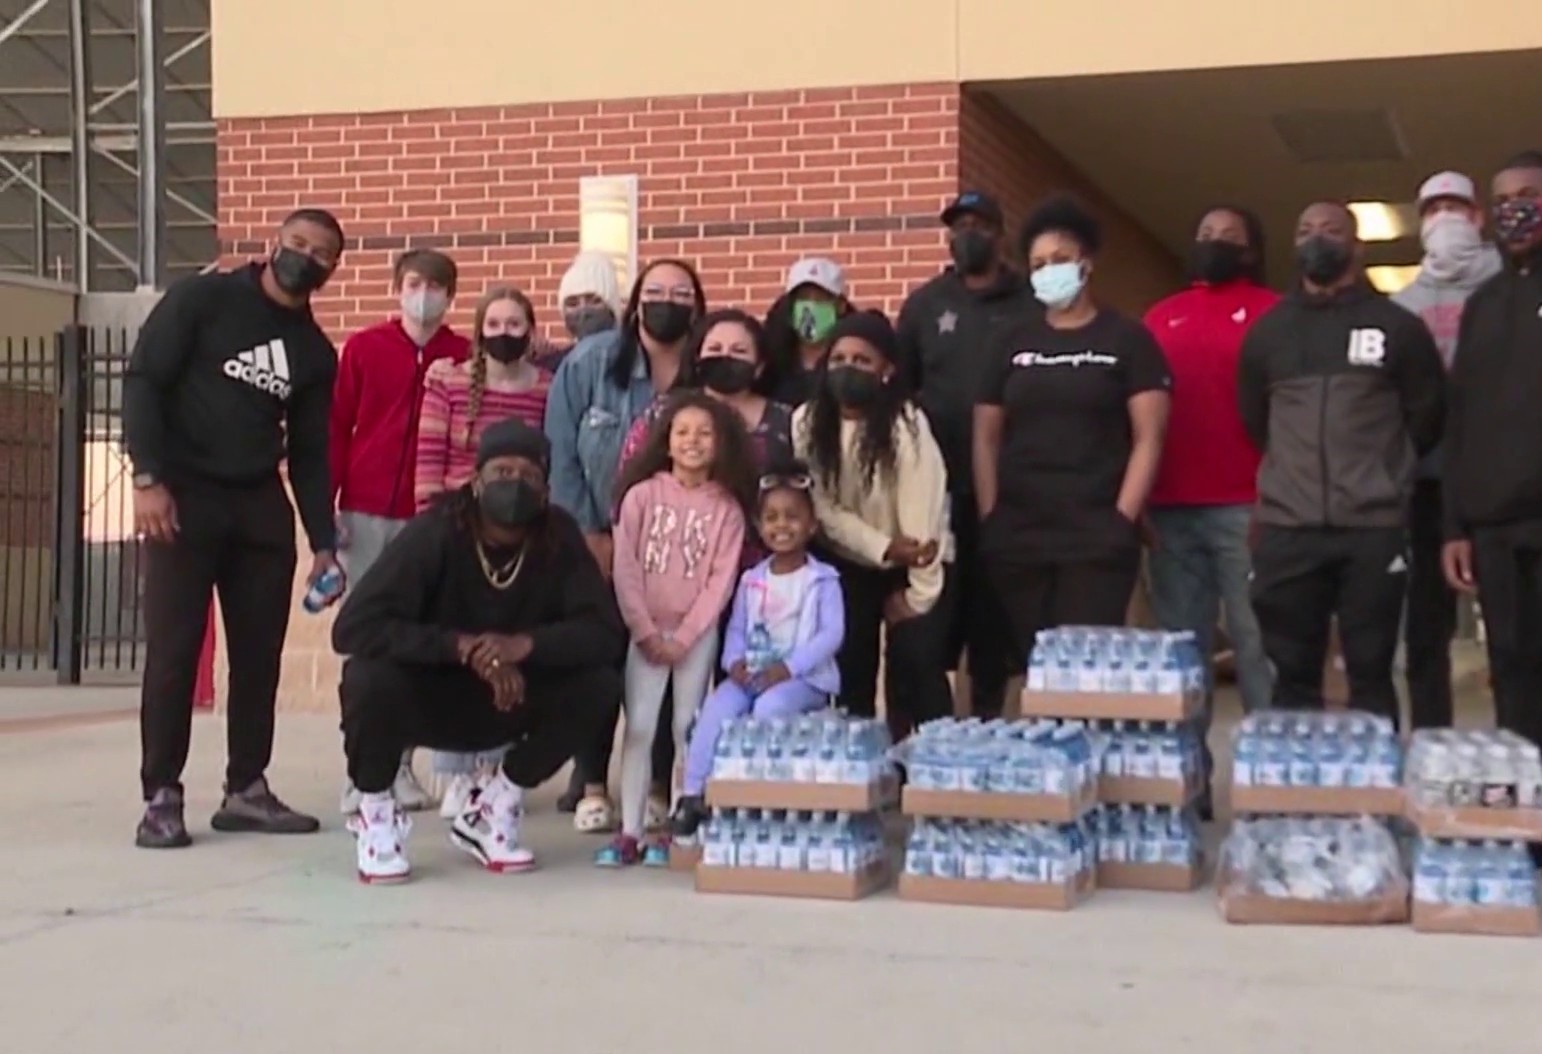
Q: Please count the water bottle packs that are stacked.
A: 11